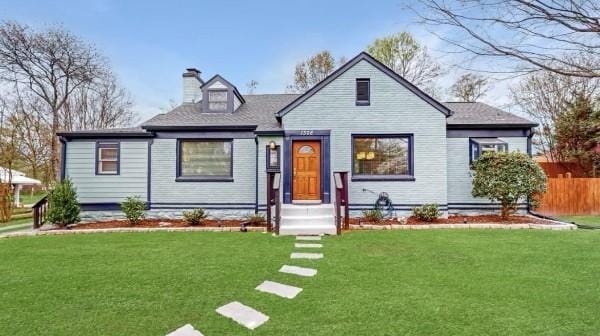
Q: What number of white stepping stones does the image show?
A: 7